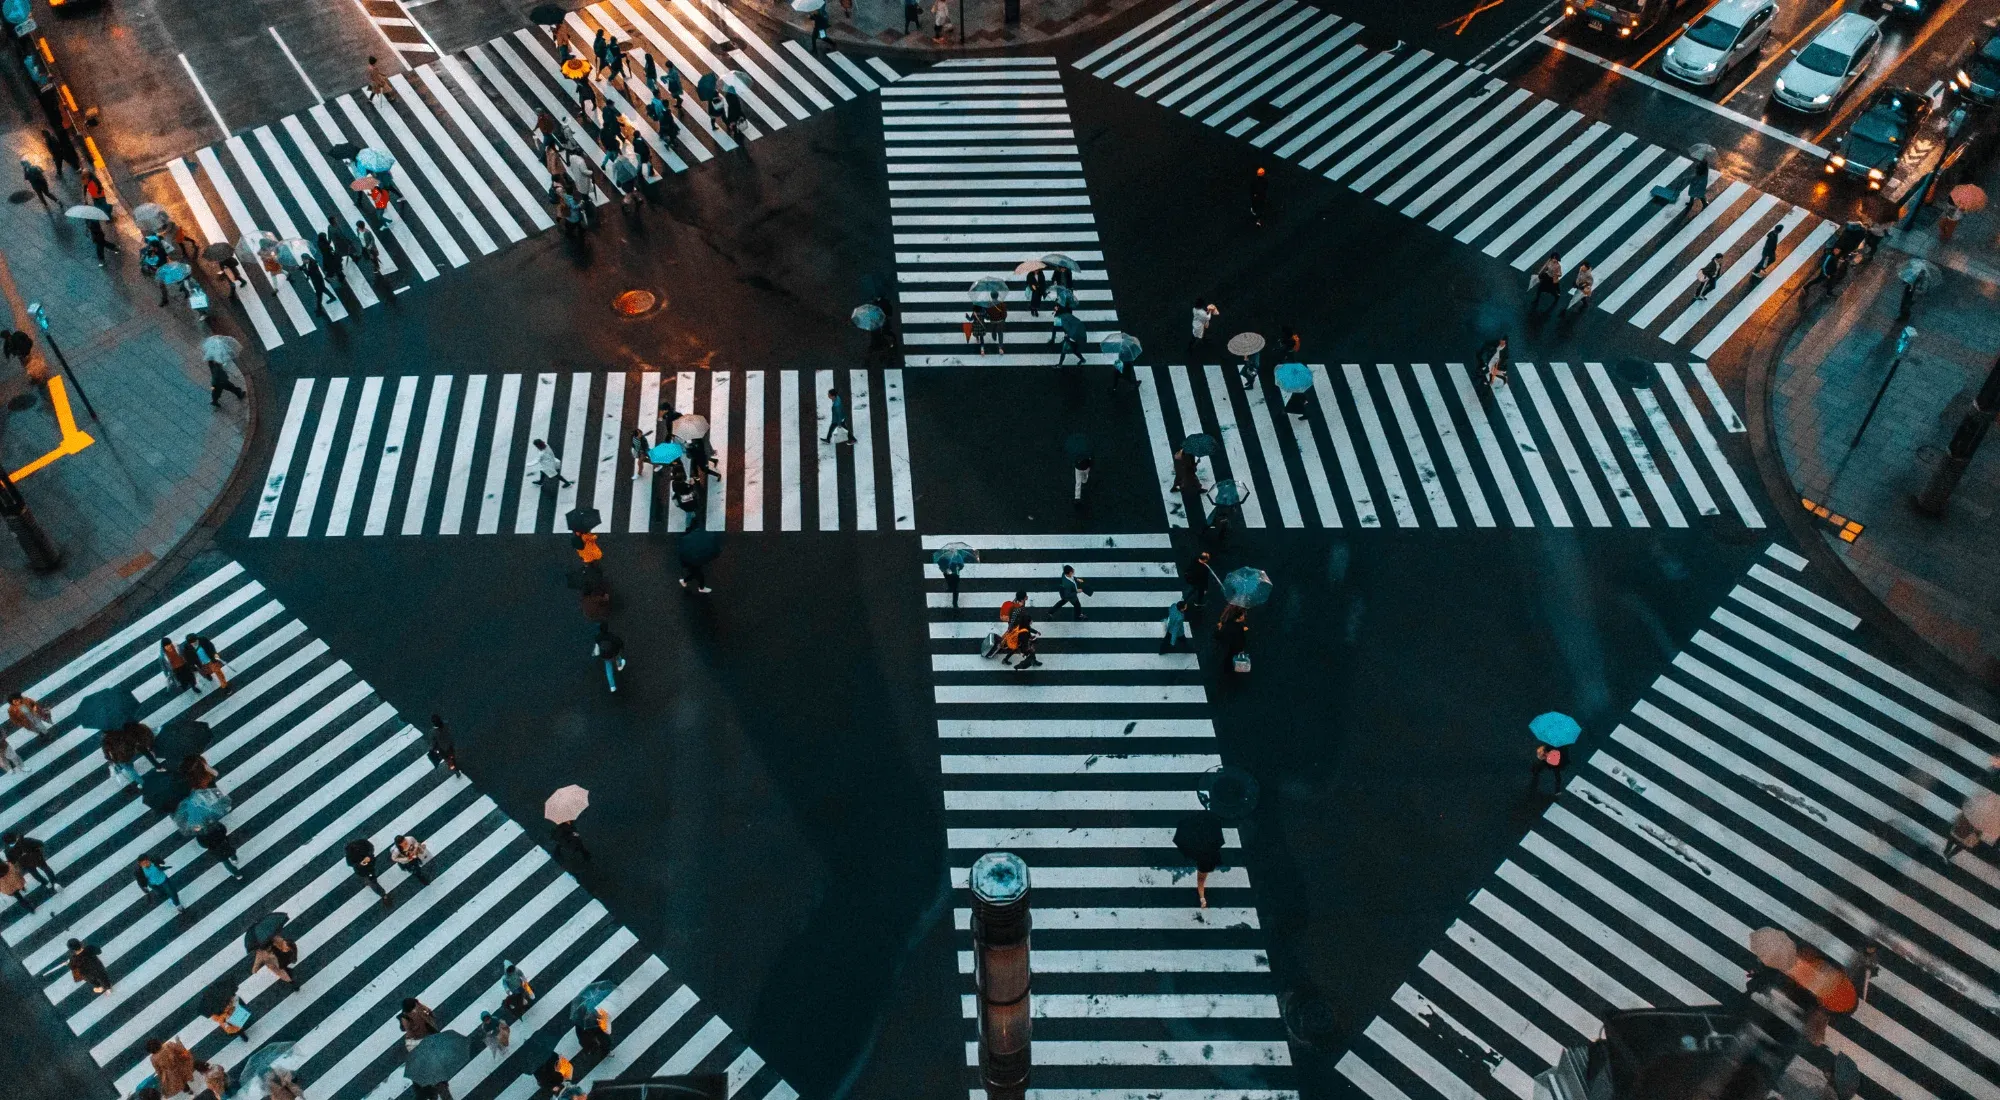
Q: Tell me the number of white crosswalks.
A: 8